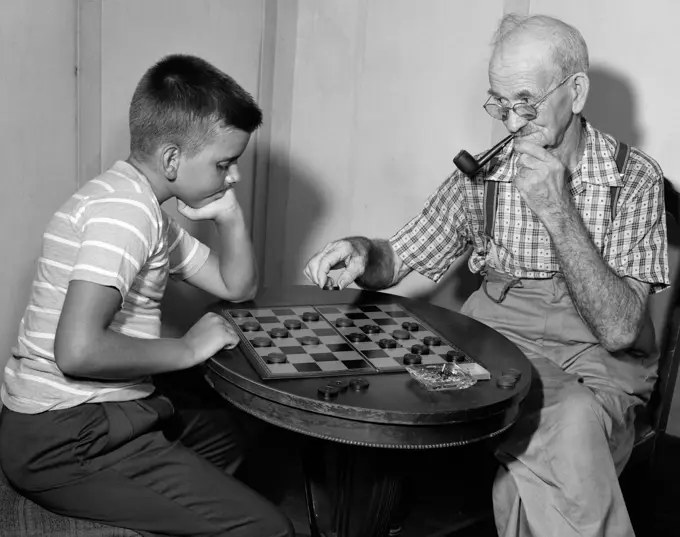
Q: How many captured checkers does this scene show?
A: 5